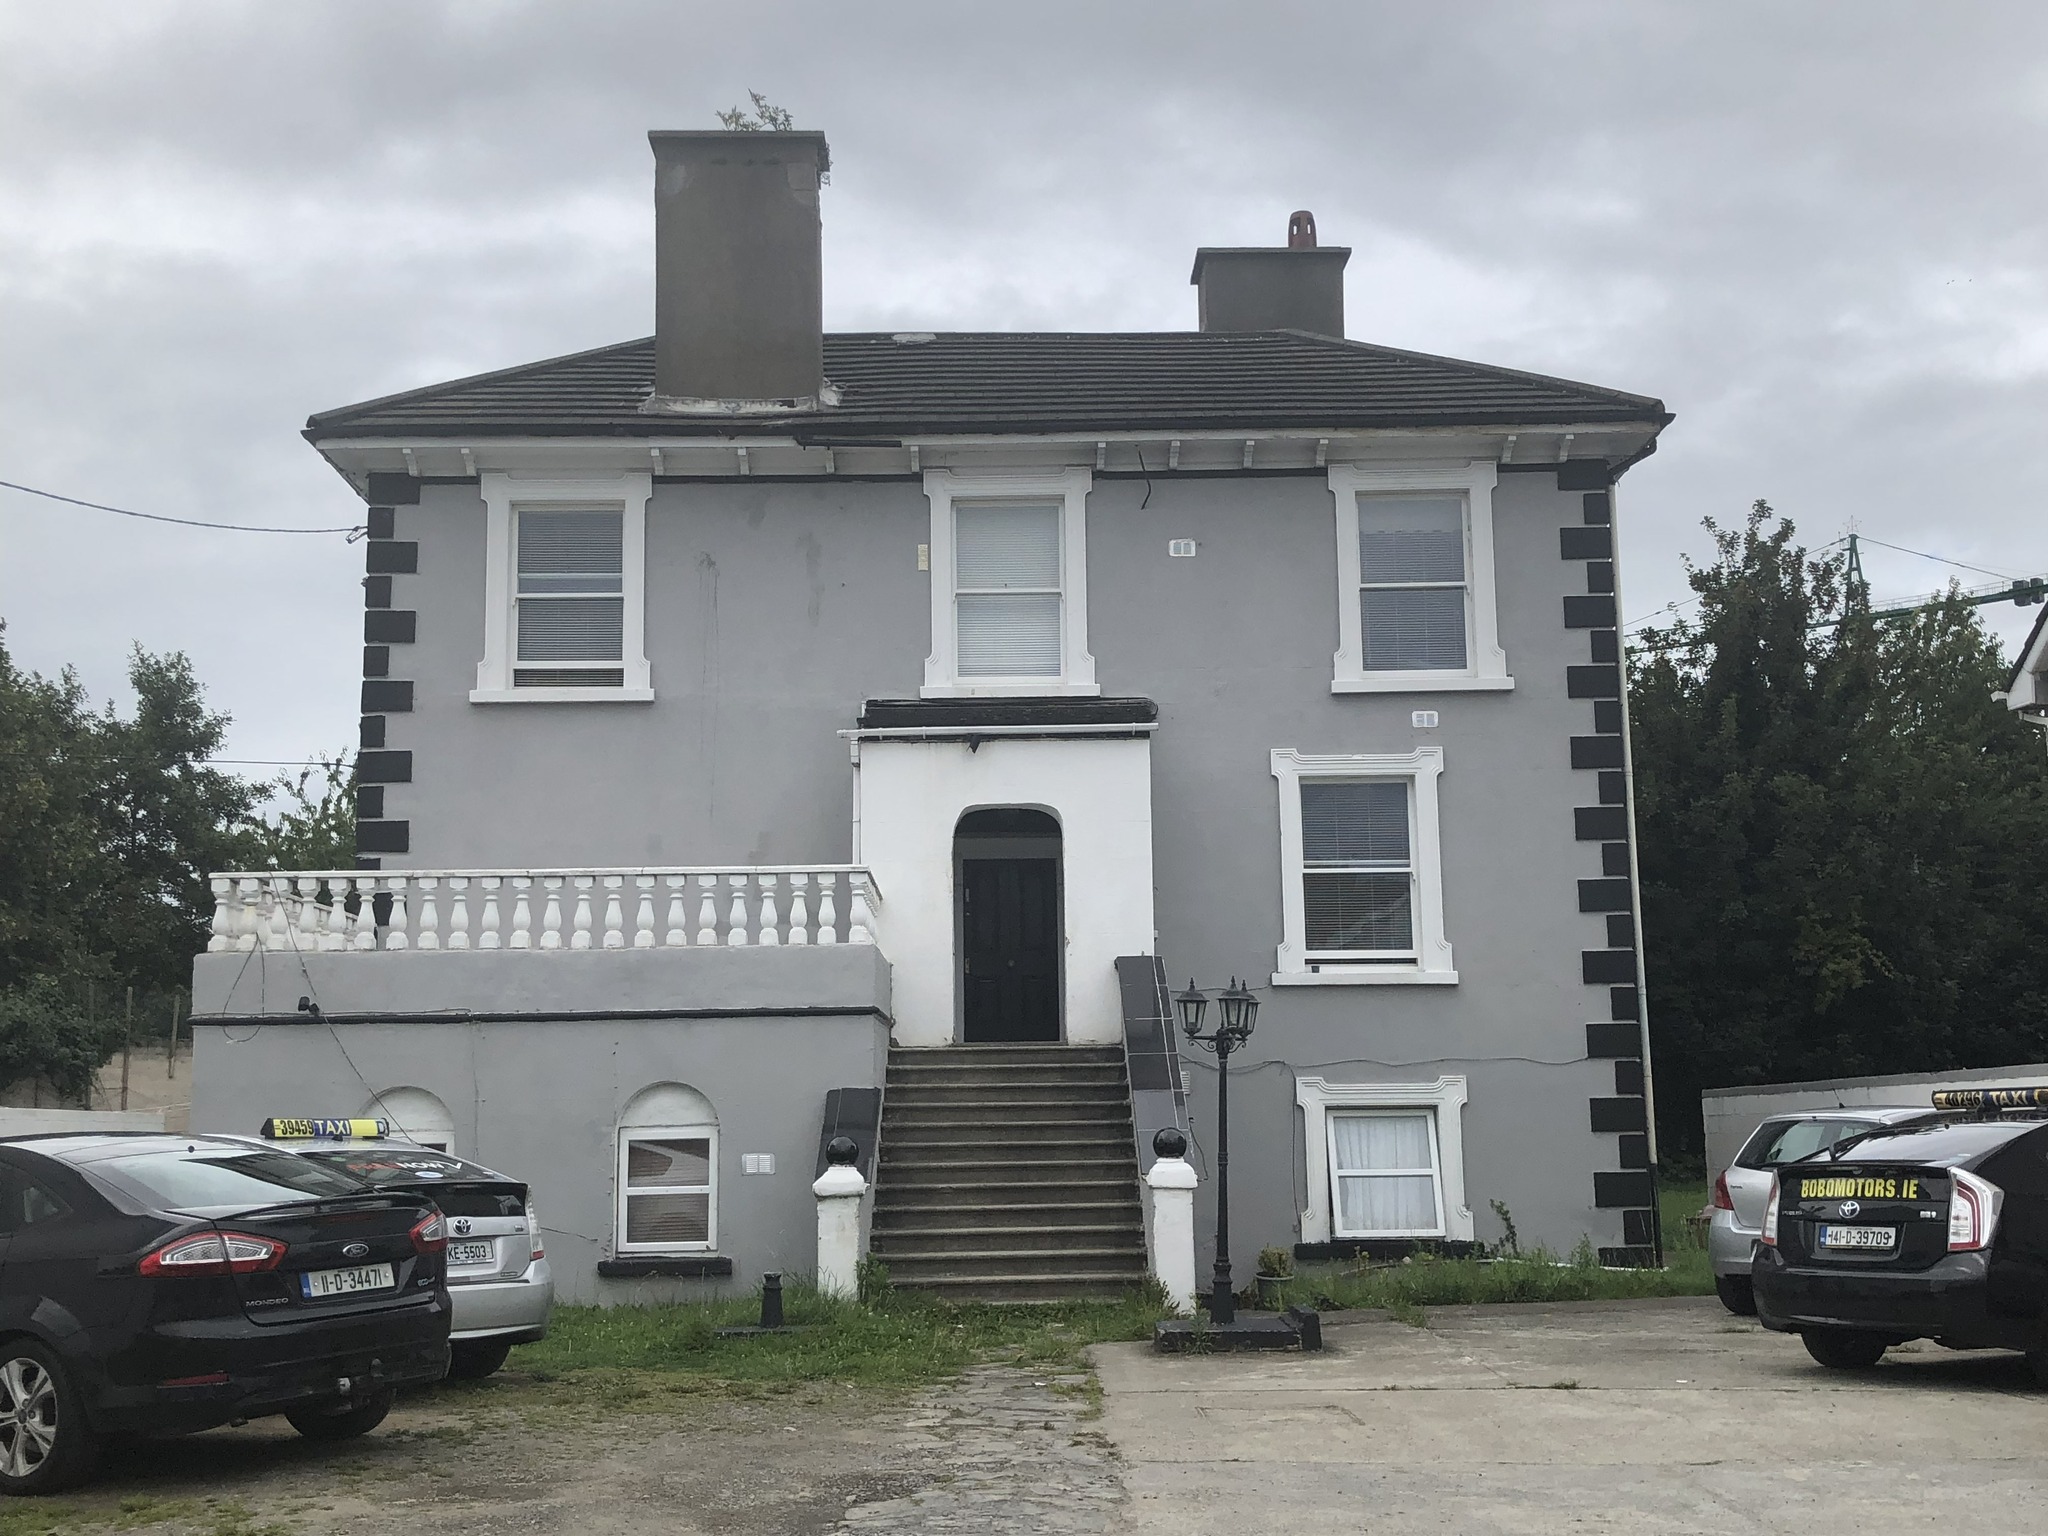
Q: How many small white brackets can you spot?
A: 12